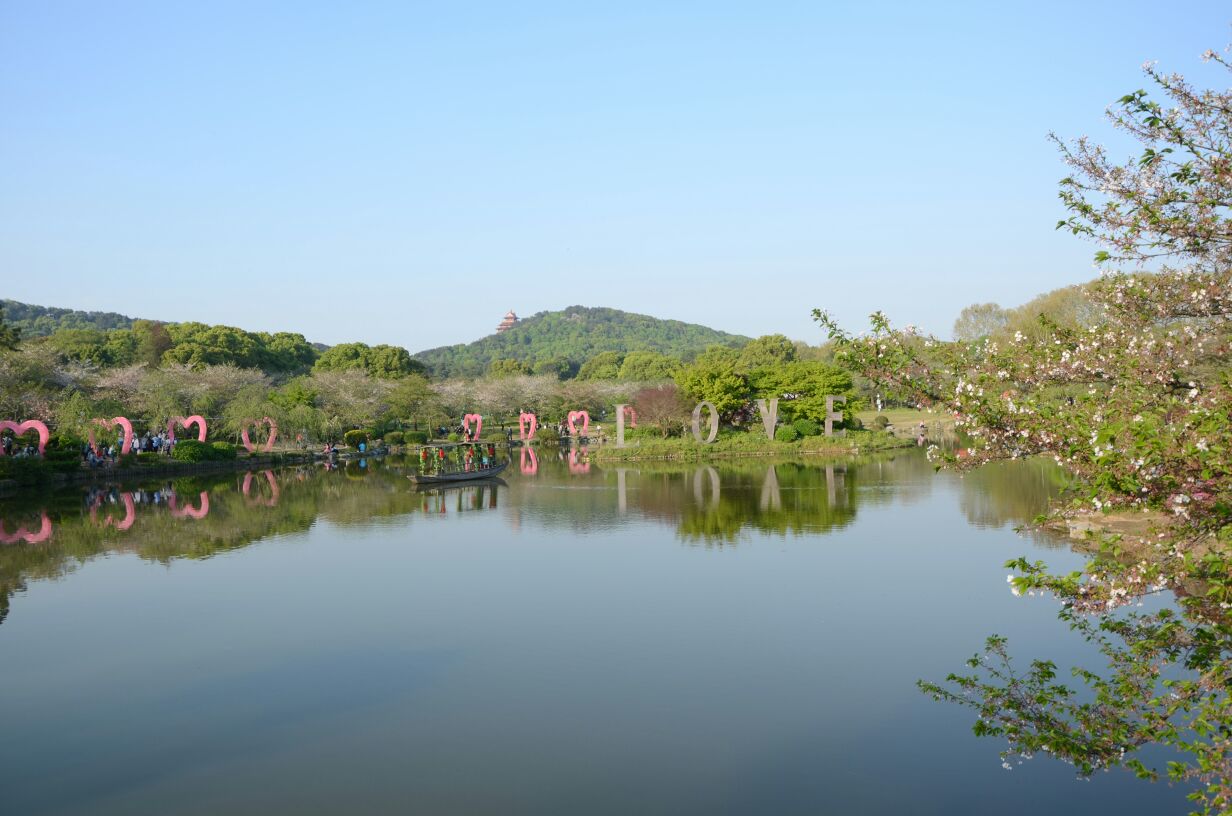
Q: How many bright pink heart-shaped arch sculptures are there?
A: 8